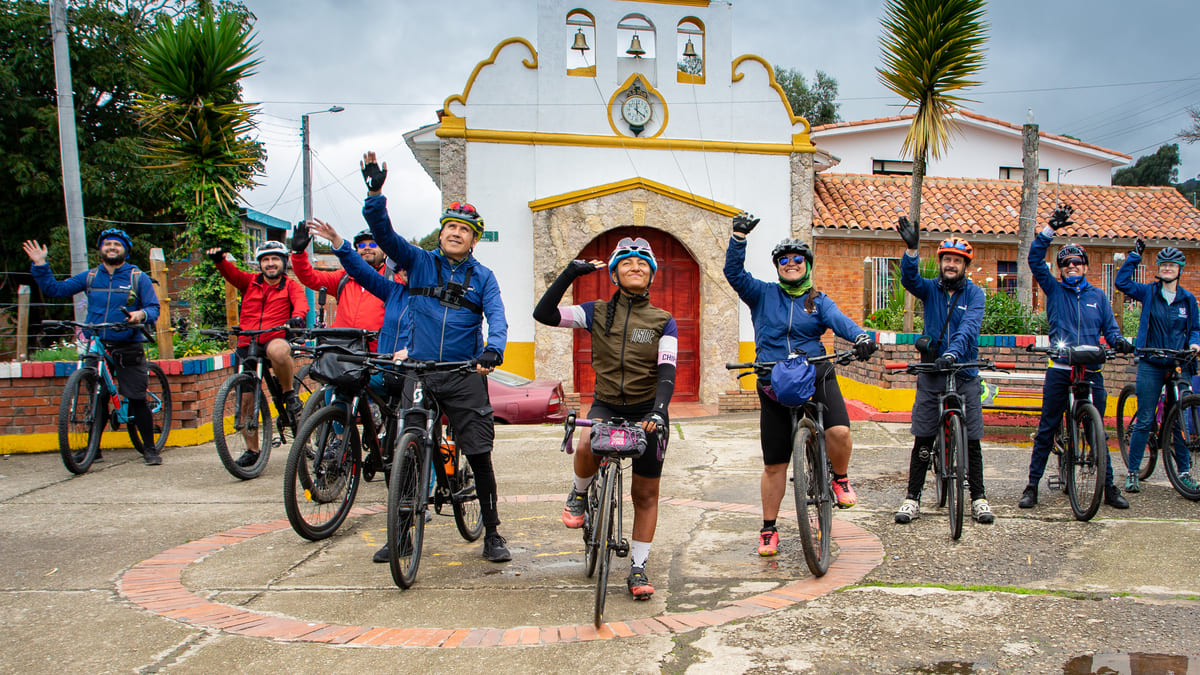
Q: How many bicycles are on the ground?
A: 10